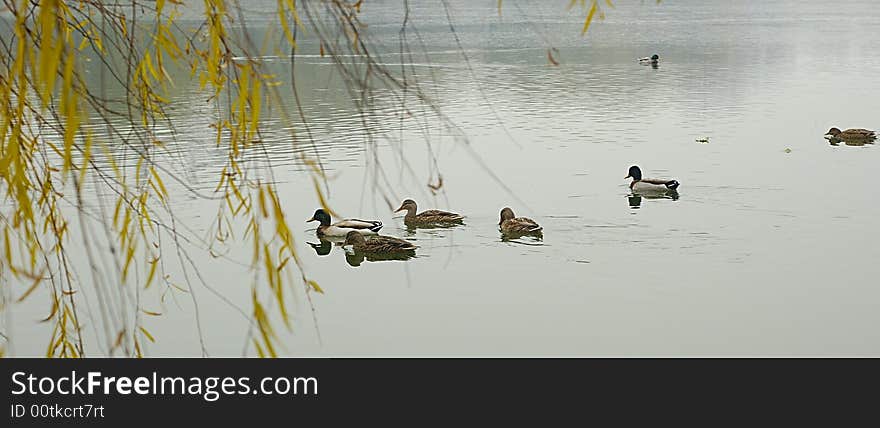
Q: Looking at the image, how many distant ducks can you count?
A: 1